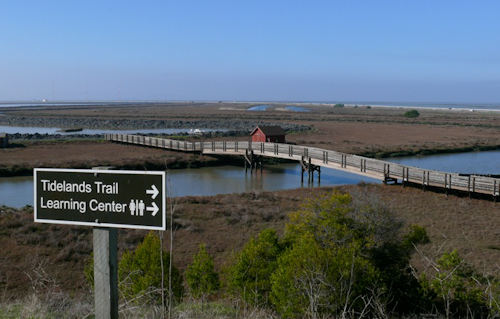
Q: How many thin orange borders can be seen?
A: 0